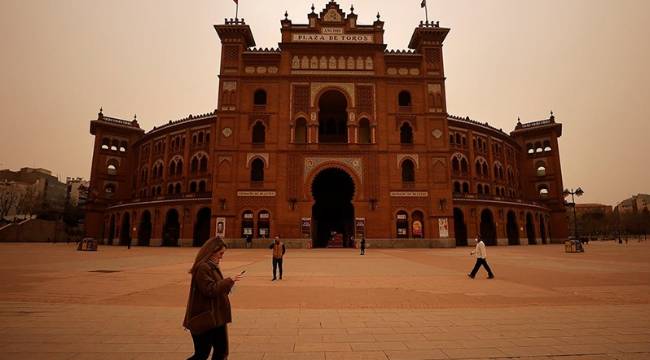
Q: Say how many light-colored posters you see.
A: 2